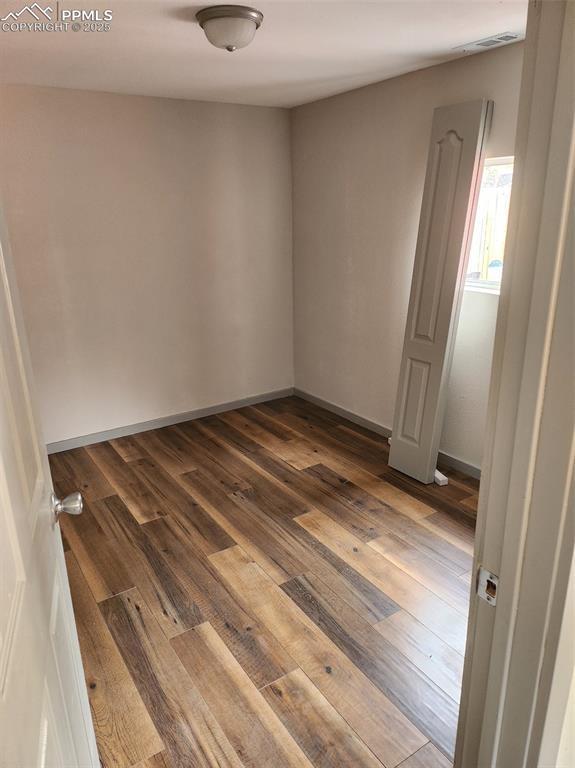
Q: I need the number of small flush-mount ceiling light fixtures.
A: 1